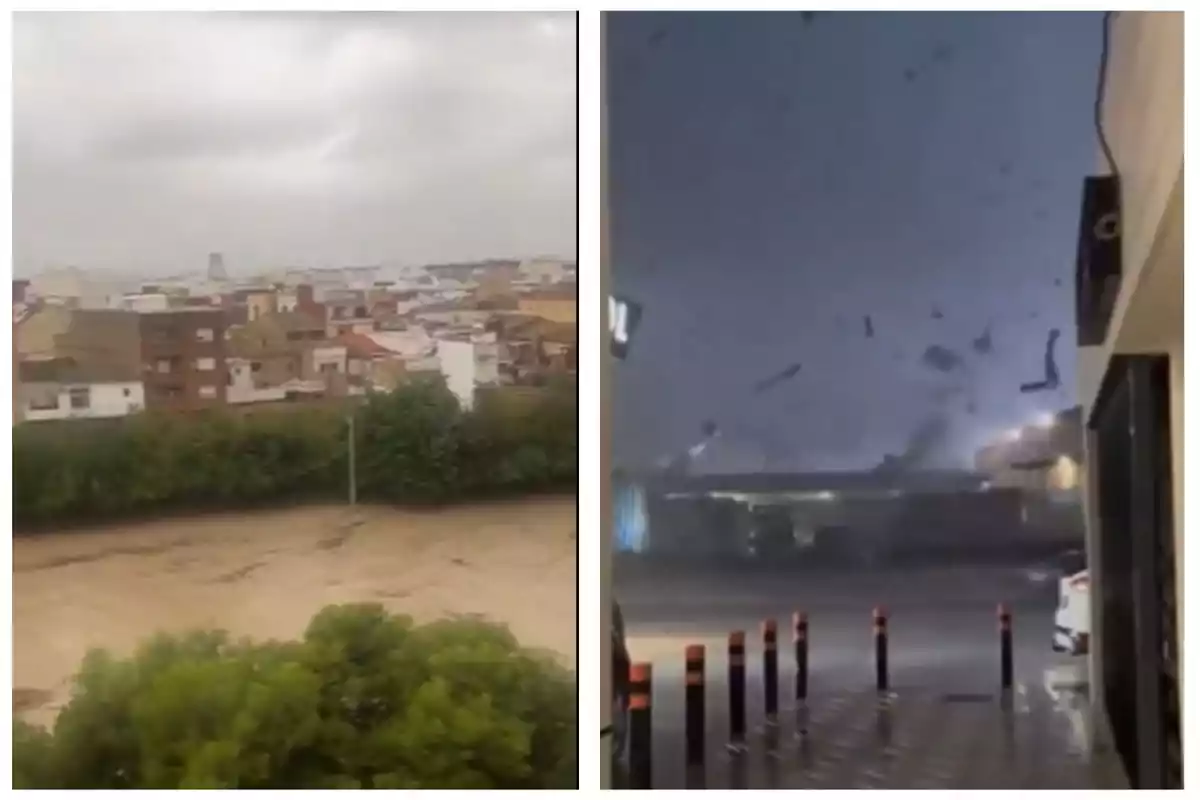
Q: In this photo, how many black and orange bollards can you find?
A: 7